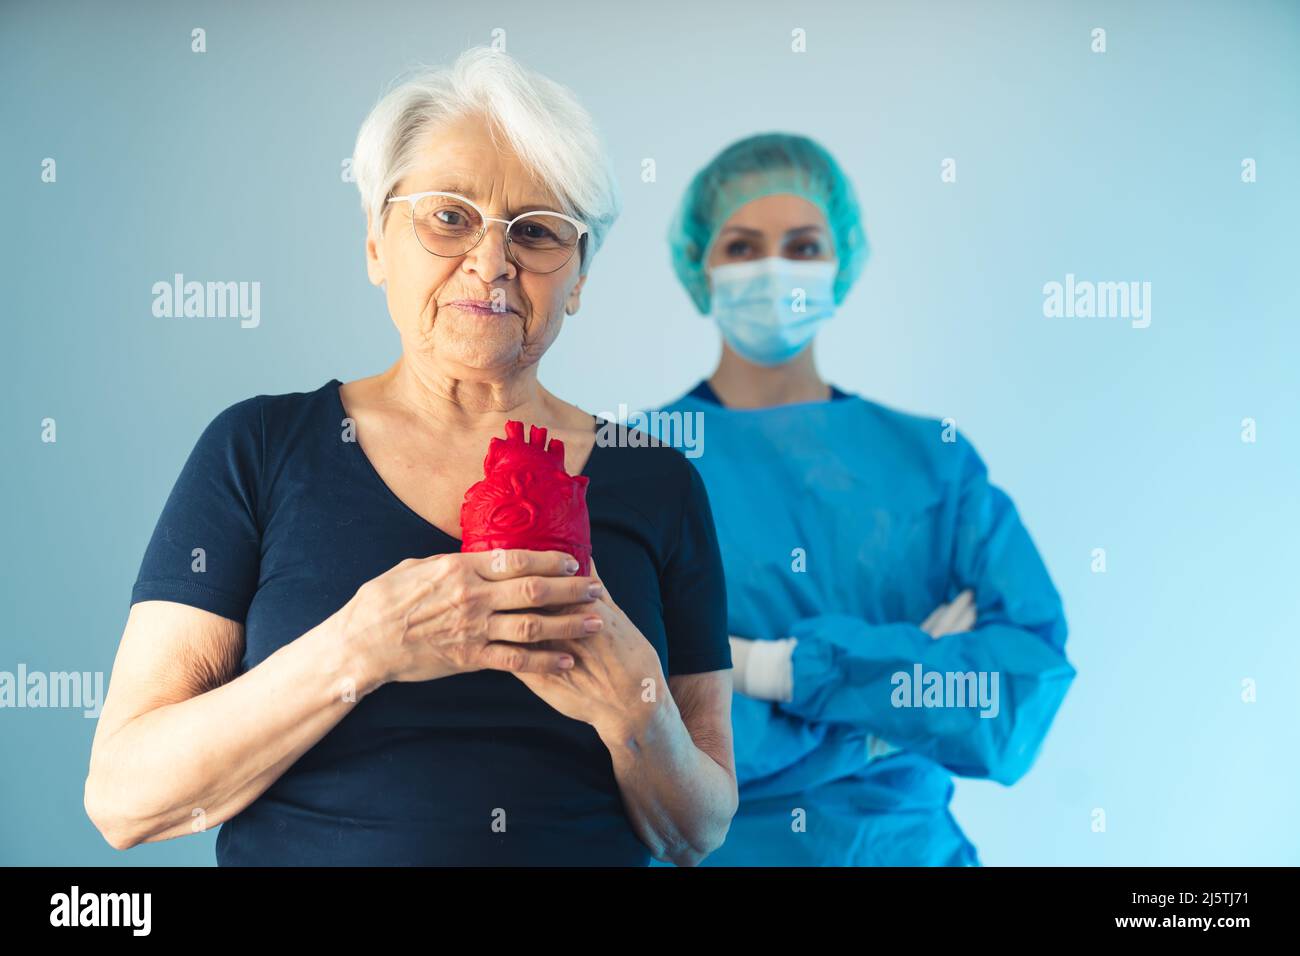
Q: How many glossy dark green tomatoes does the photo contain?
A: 0